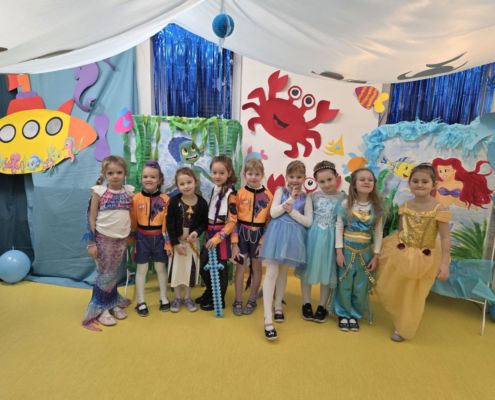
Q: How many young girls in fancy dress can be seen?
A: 9